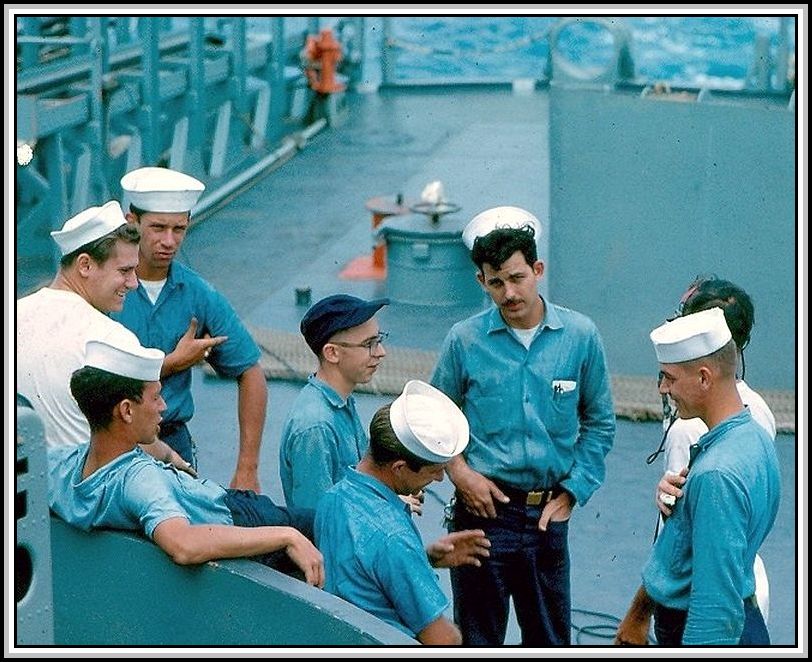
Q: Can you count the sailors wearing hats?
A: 7